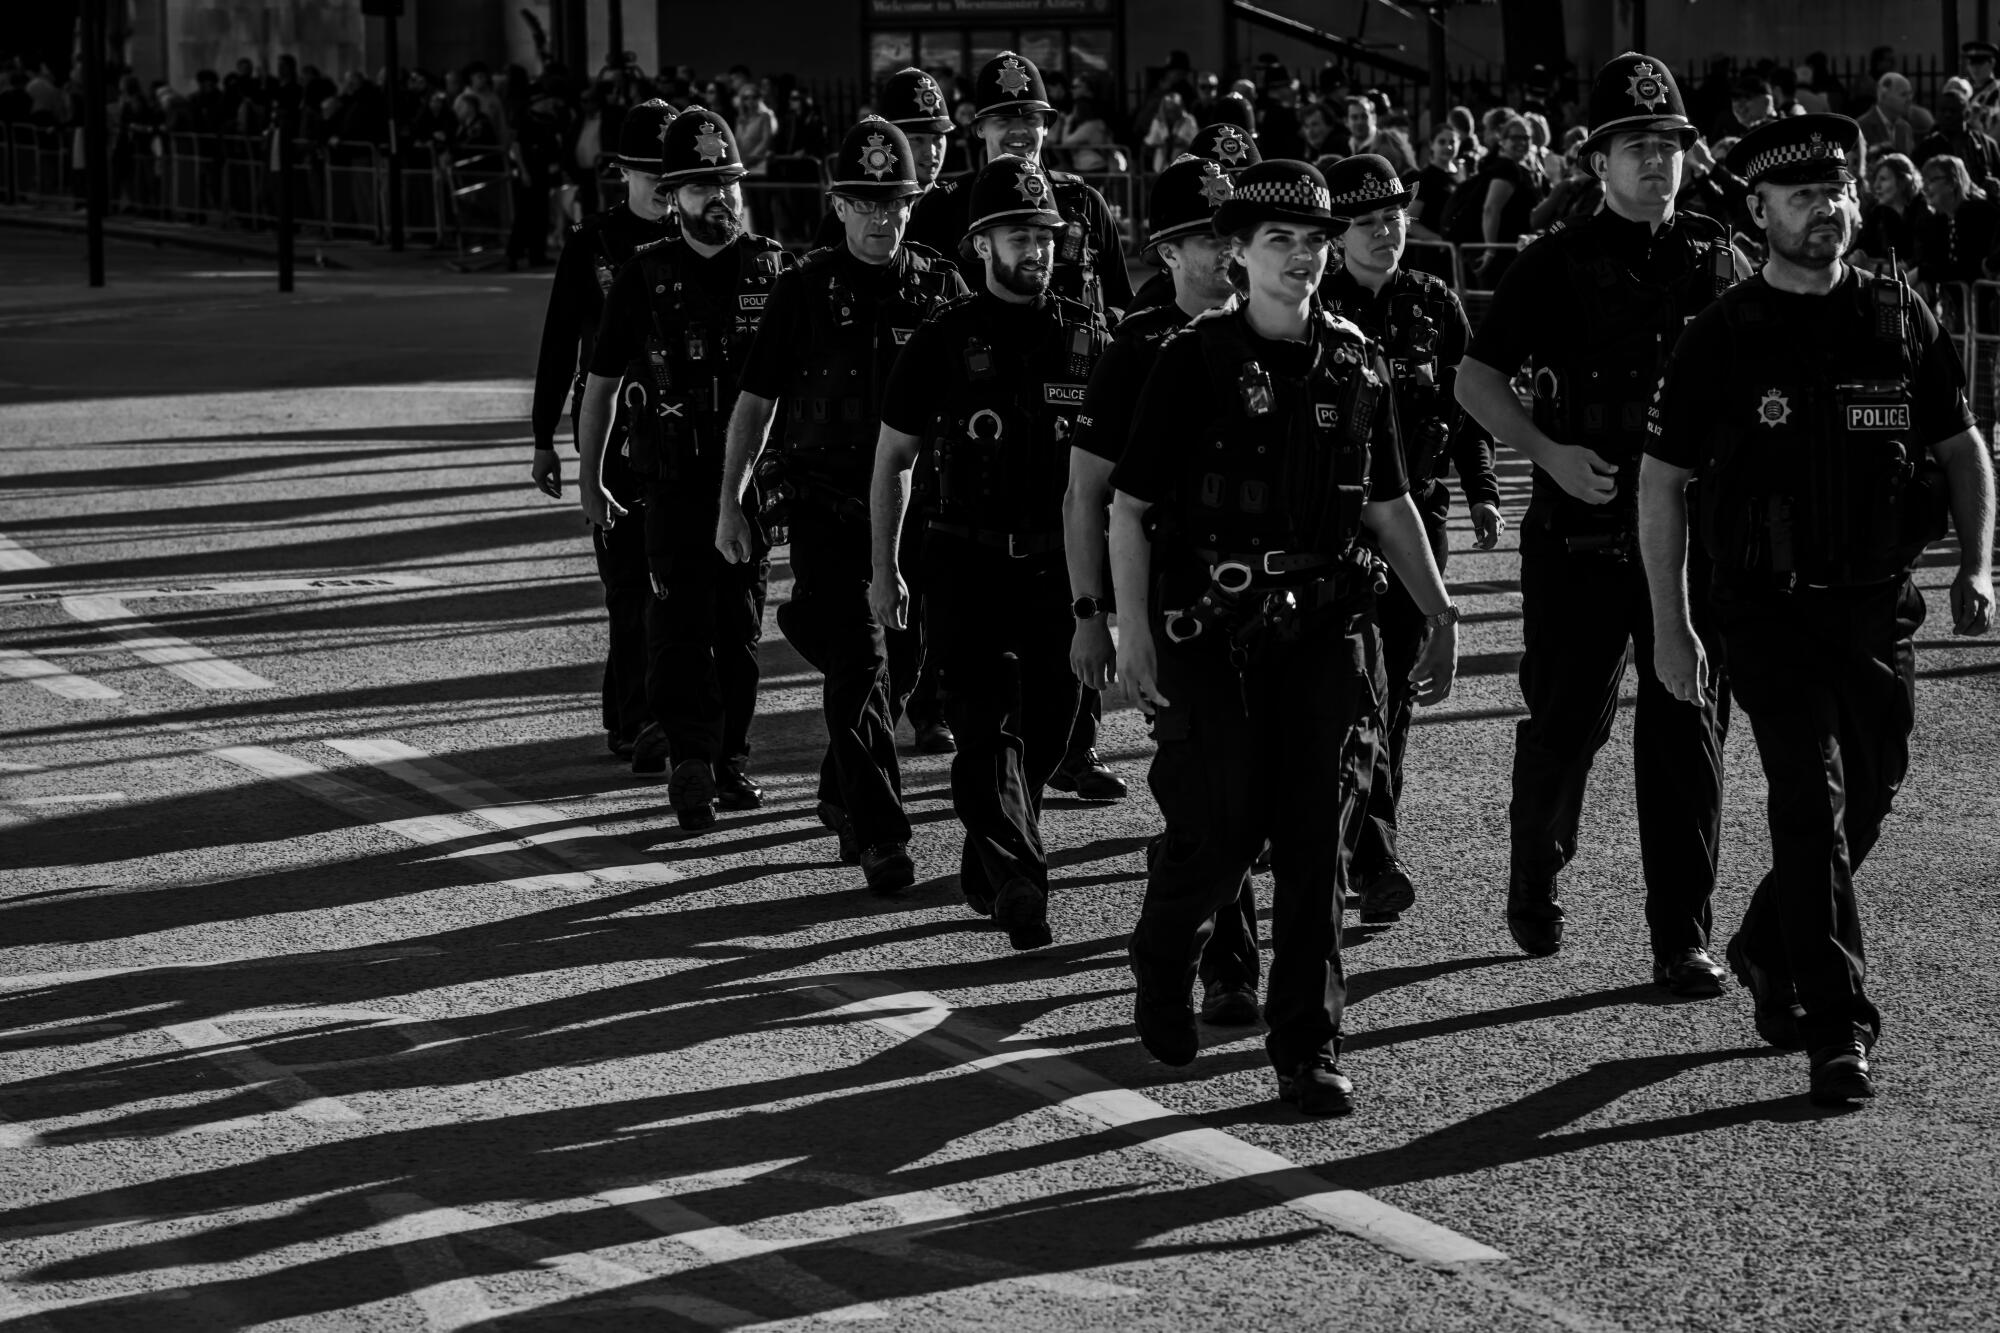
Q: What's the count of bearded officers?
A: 3